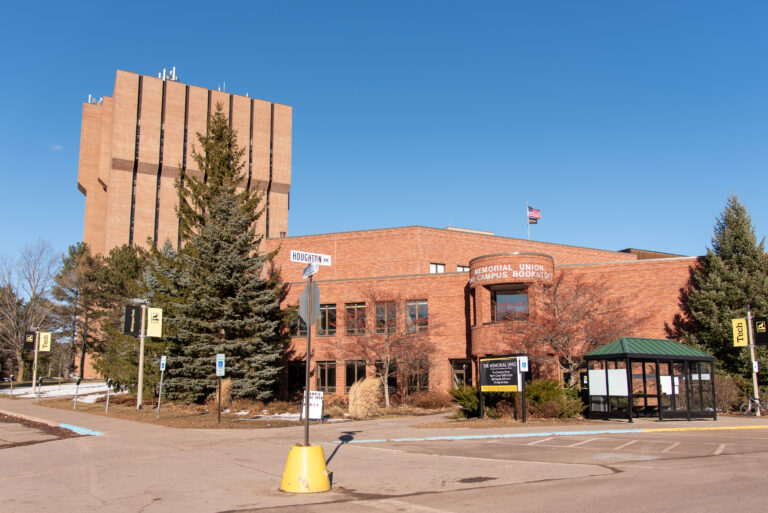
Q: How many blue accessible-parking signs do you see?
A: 3